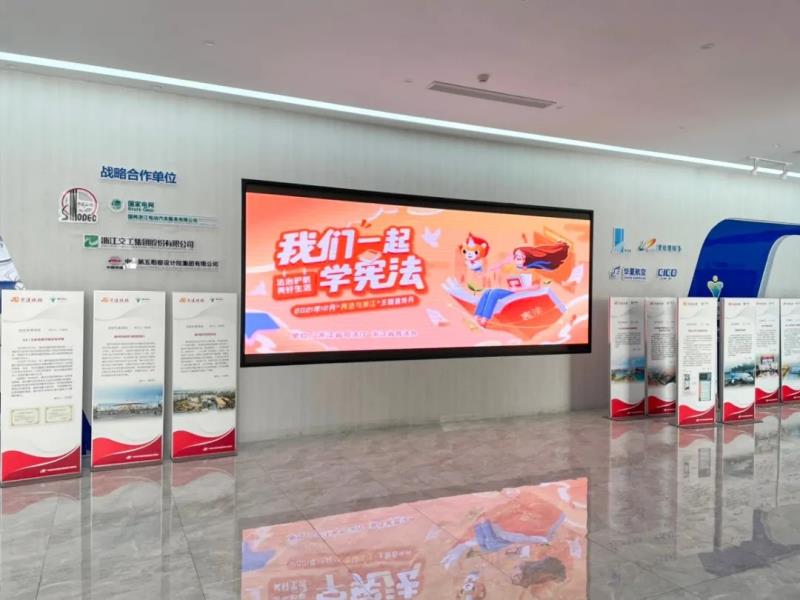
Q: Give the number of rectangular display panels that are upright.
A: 9